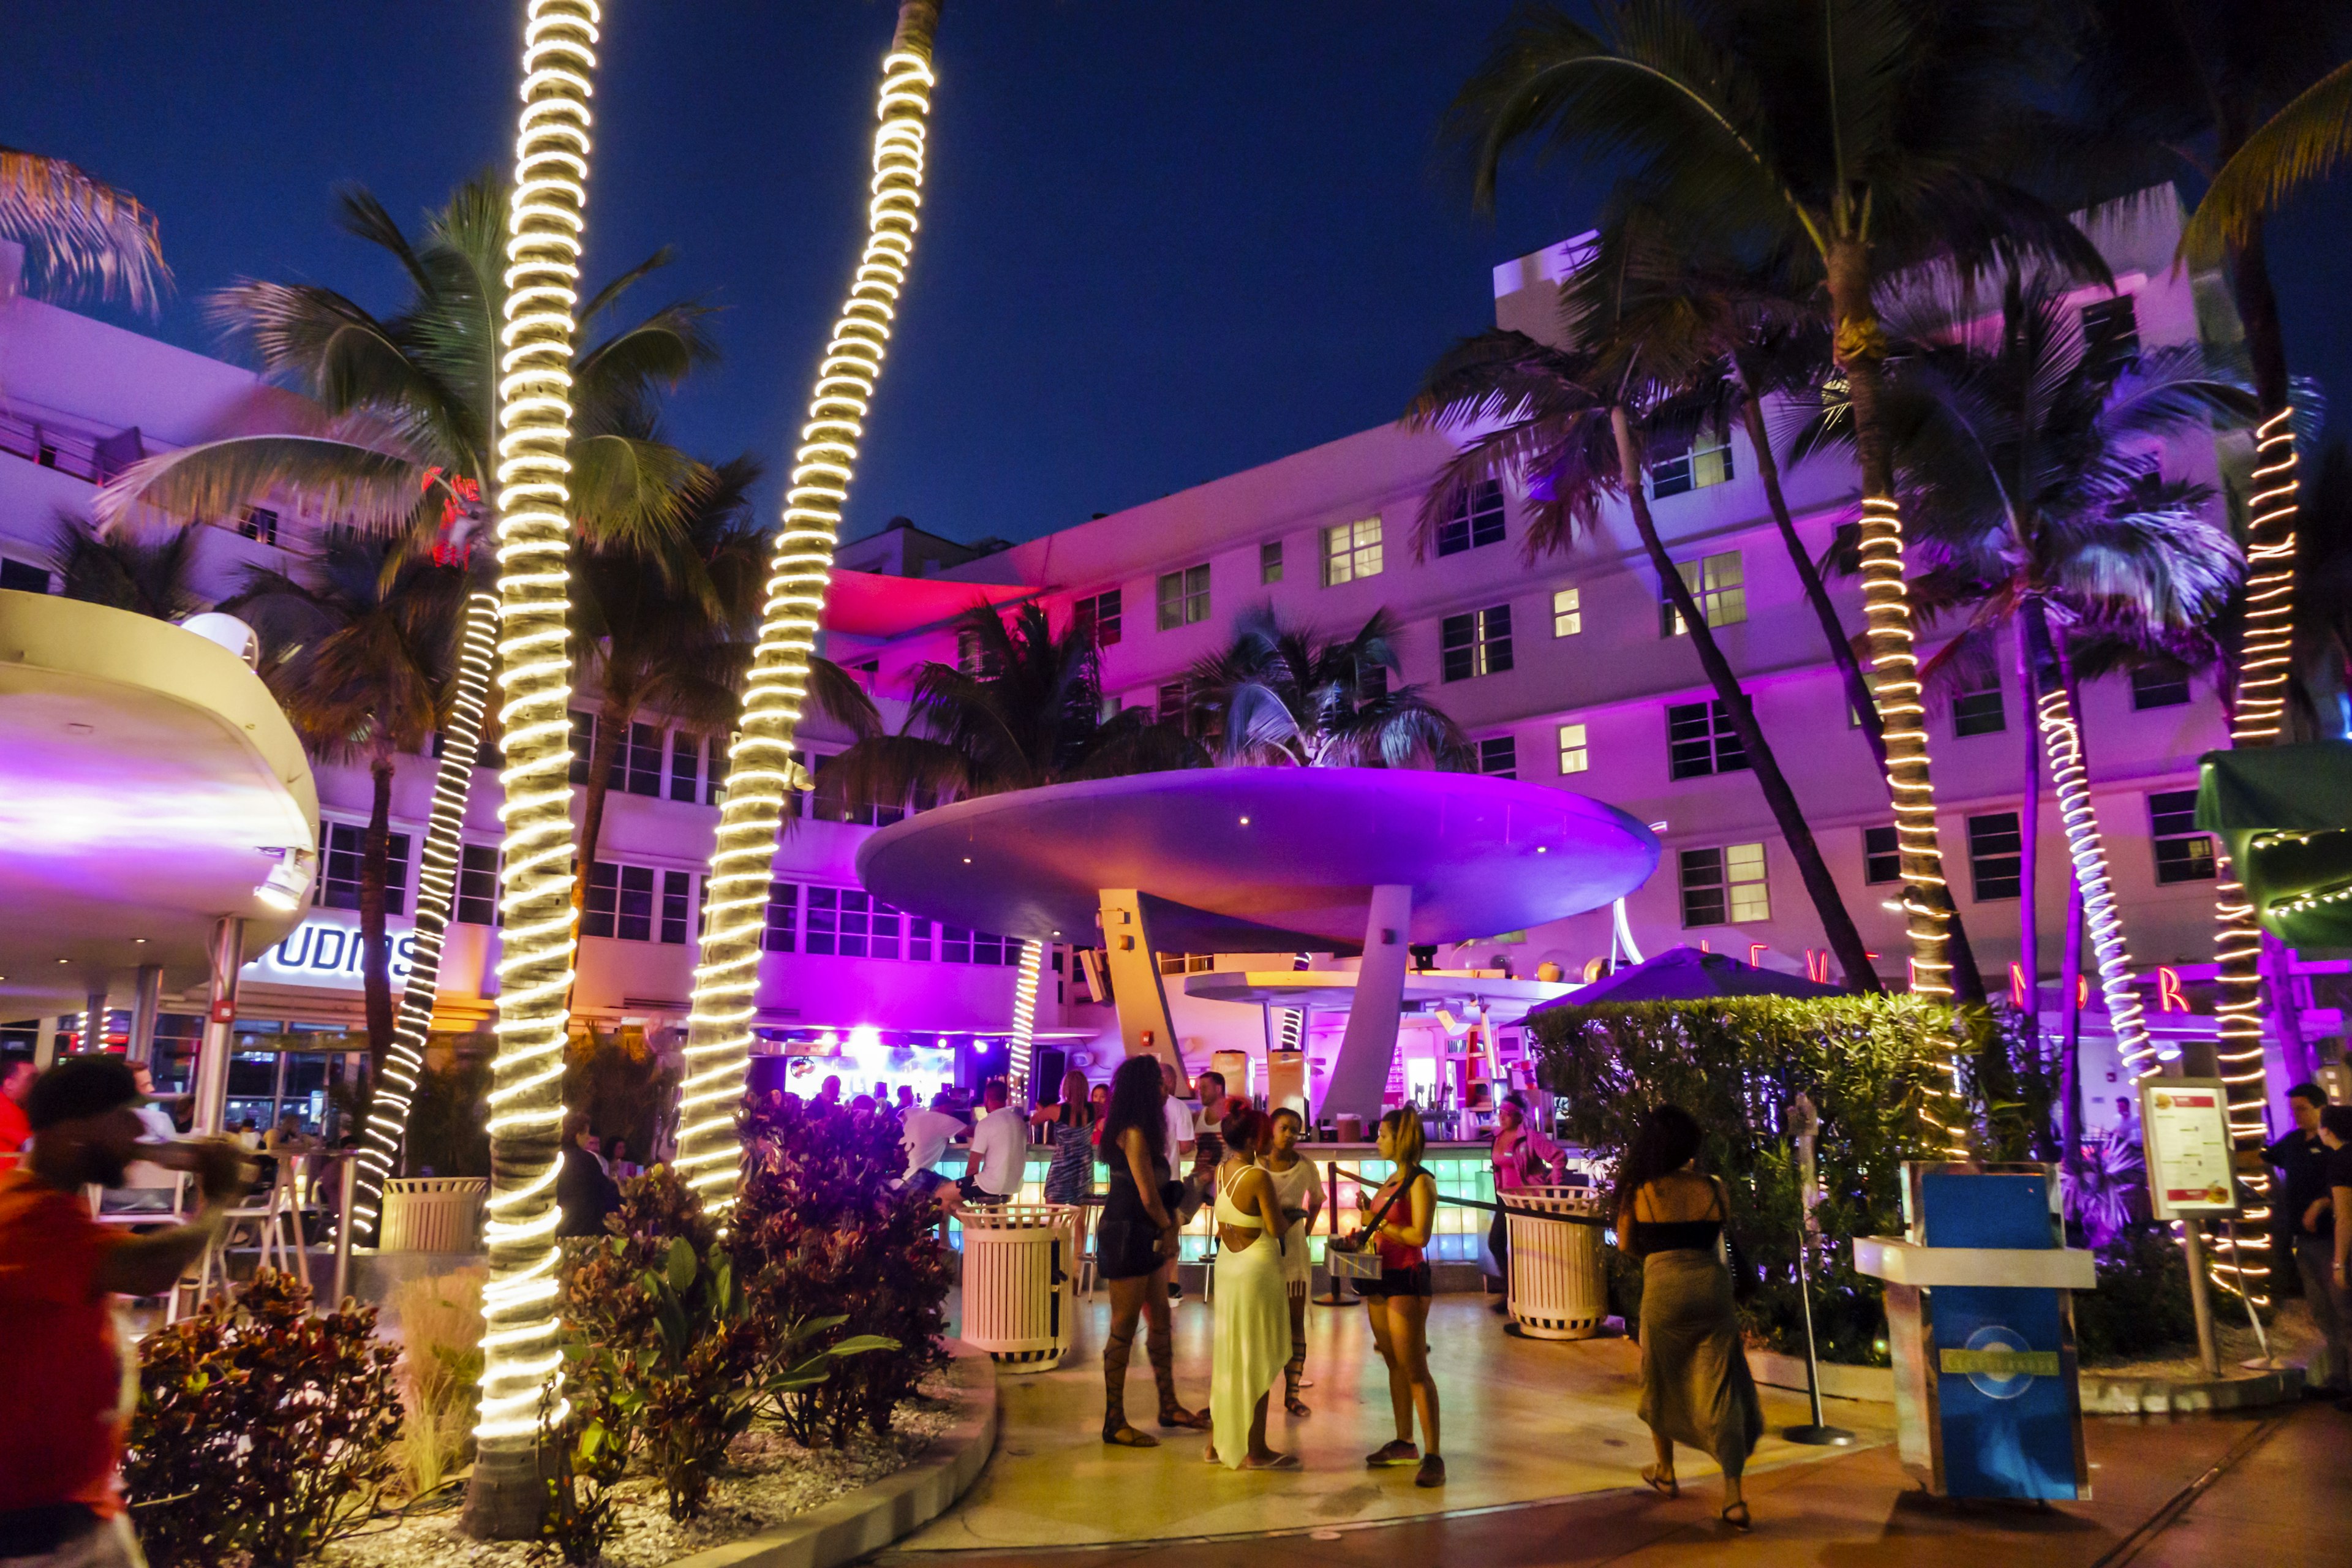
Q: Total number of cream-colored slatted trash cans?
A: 3